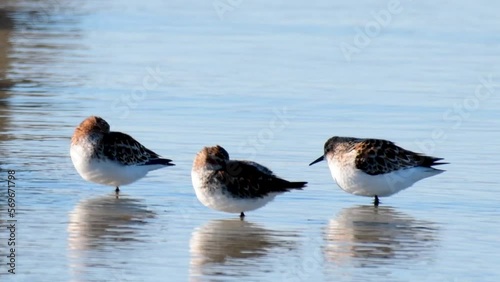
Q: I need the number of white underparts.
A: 3